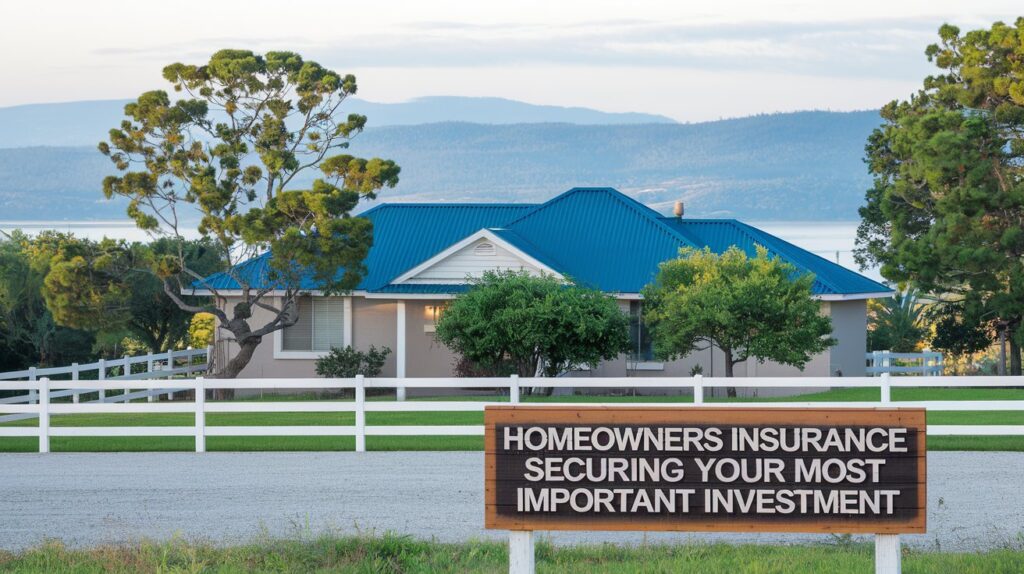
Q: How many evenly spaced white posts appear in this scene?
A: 6